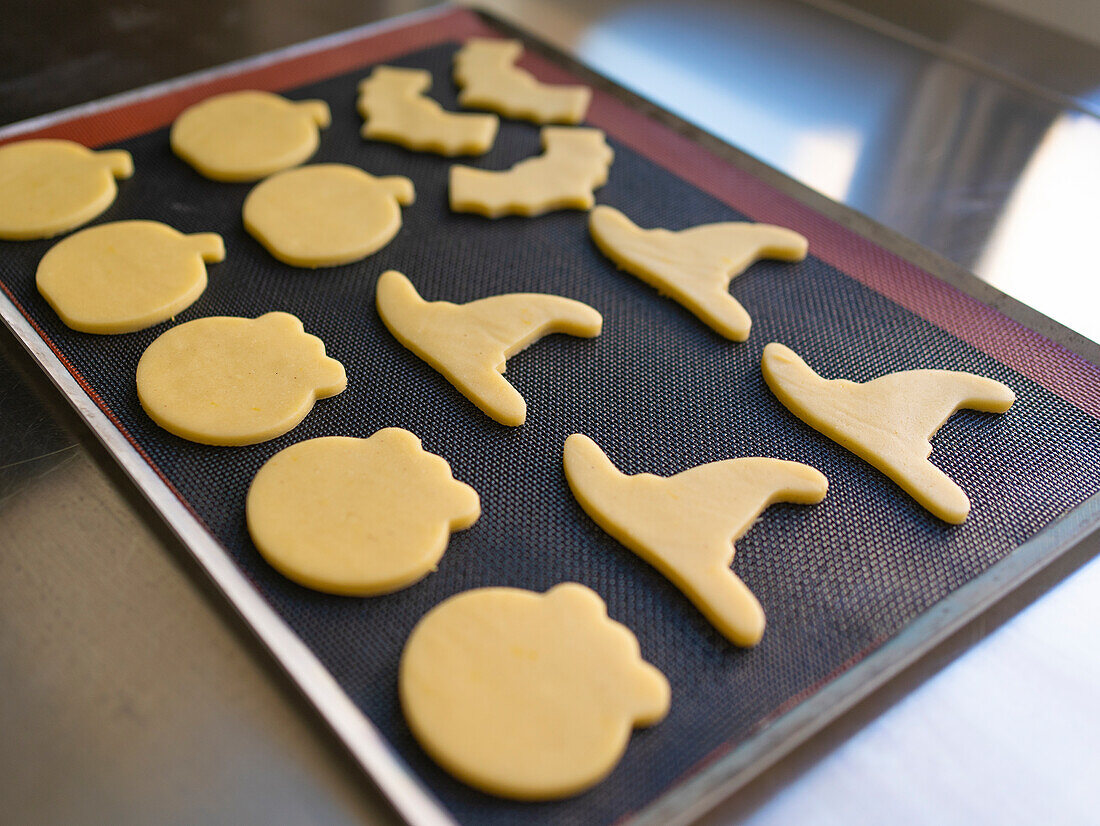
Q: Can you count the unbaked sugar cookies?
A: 14